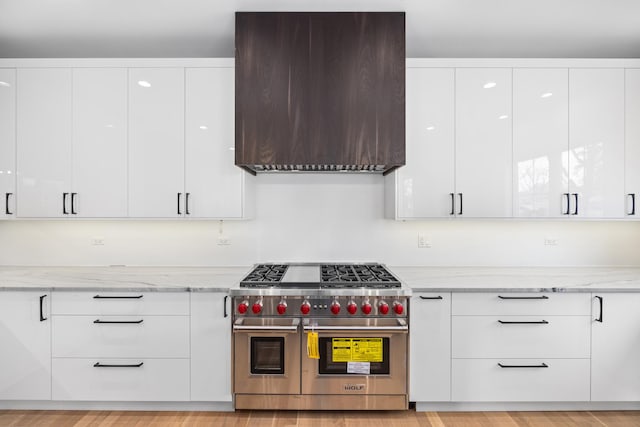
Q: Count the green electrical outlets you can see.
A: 0